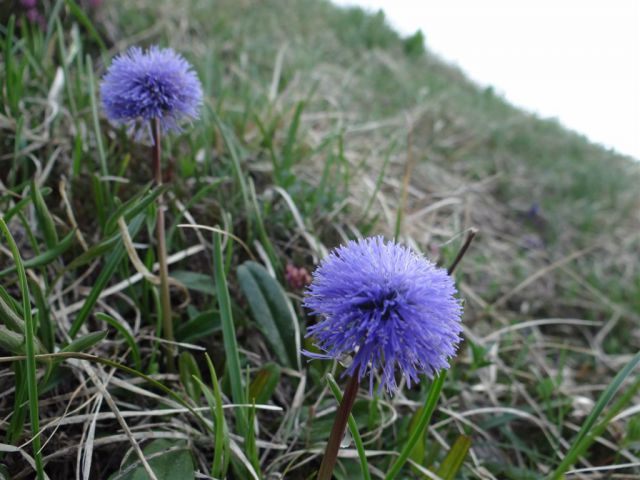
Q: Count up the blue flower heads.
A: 2